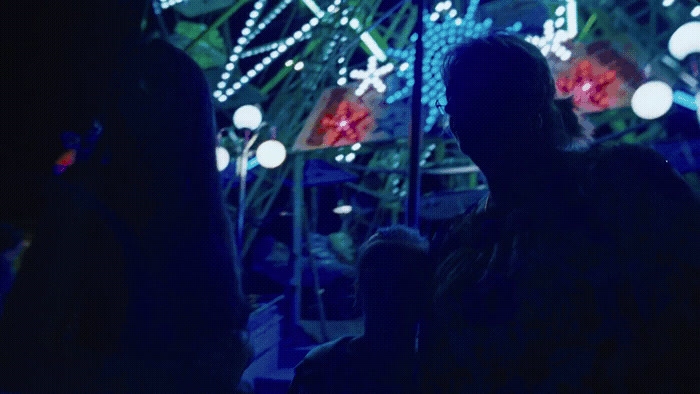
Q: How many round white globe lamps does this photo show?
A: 5